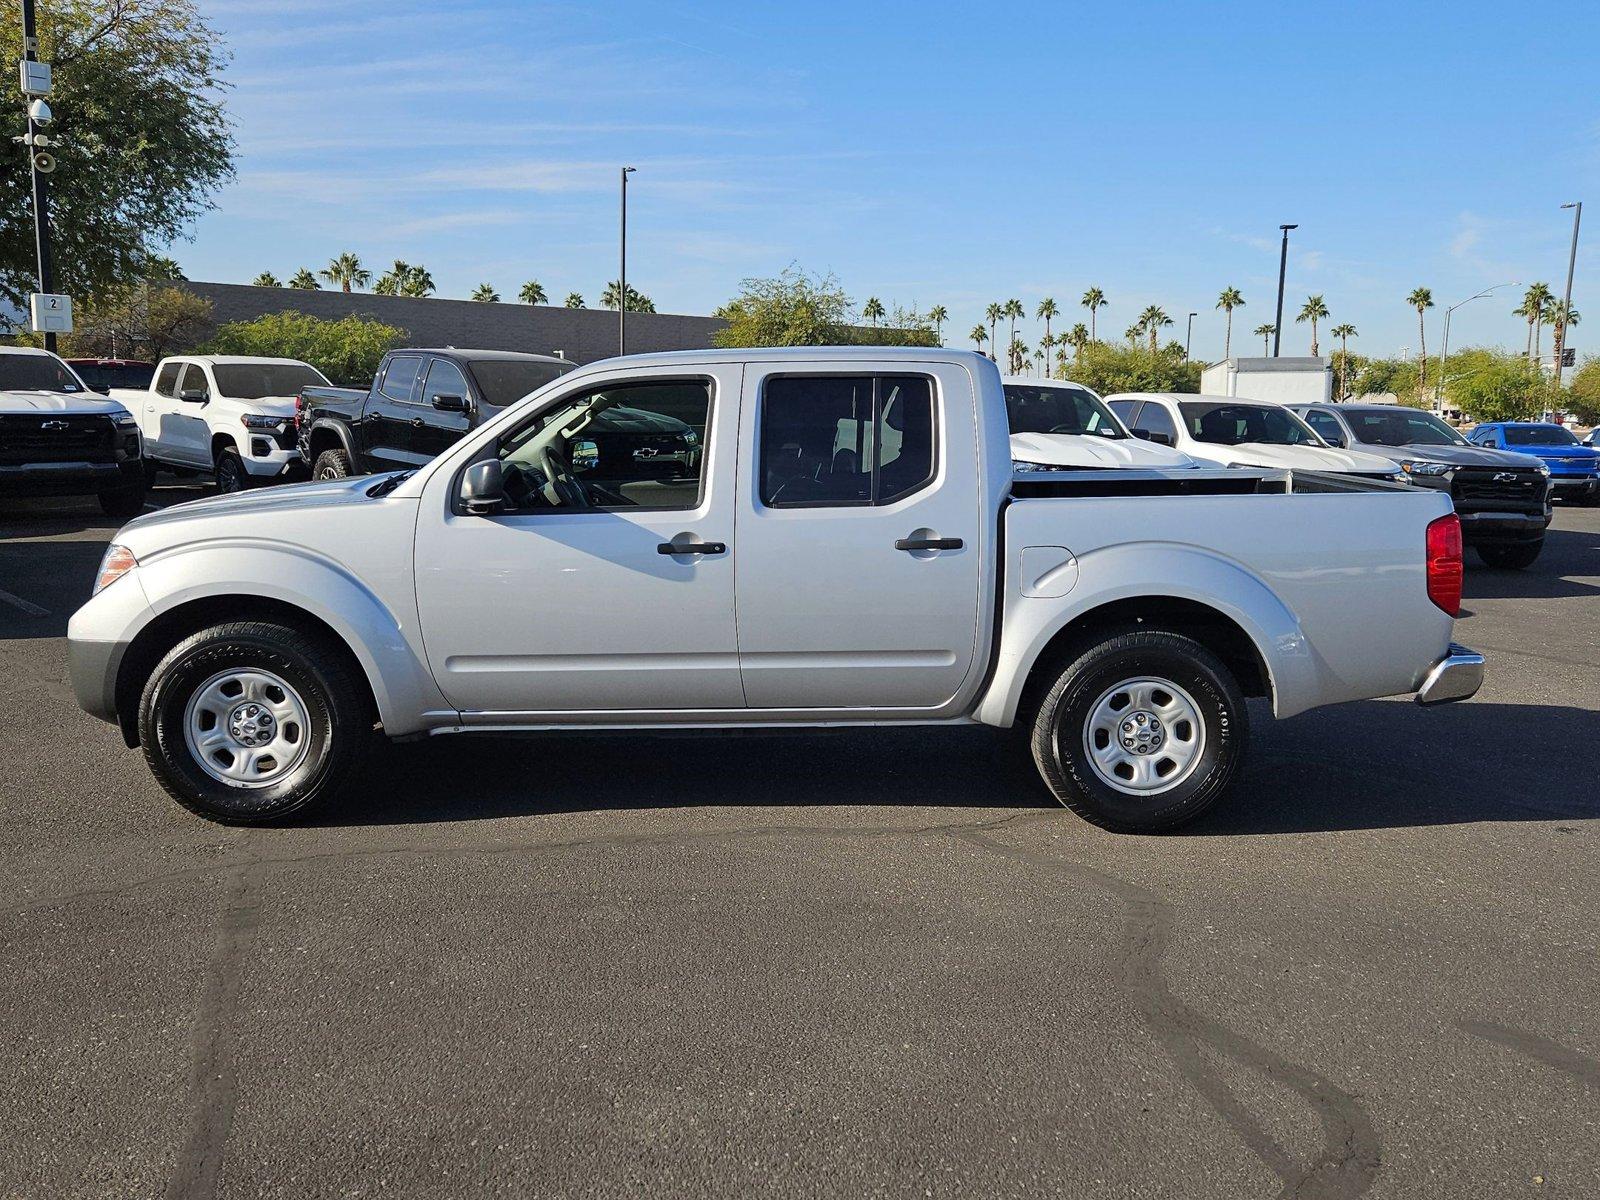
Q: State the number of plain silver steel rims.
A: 2